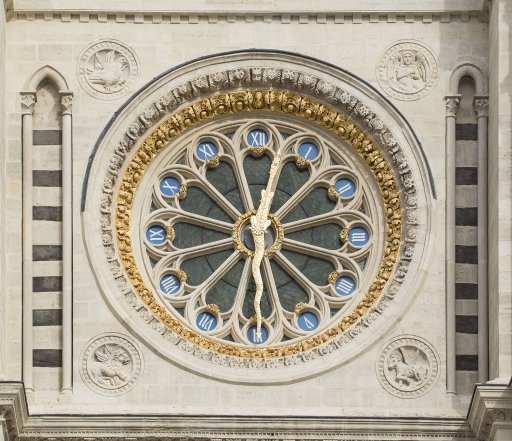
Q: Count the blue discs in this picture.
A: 12